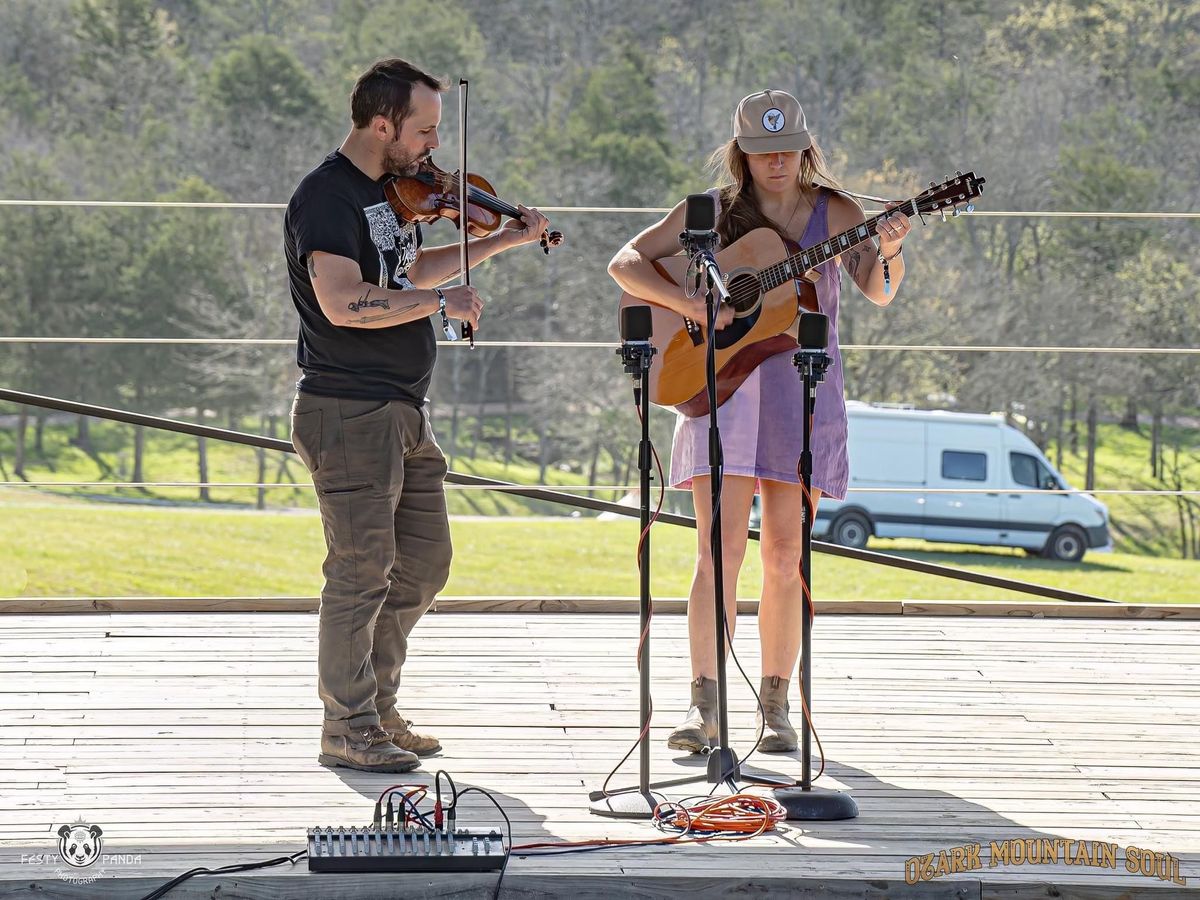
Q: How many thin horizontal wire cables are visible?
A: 3